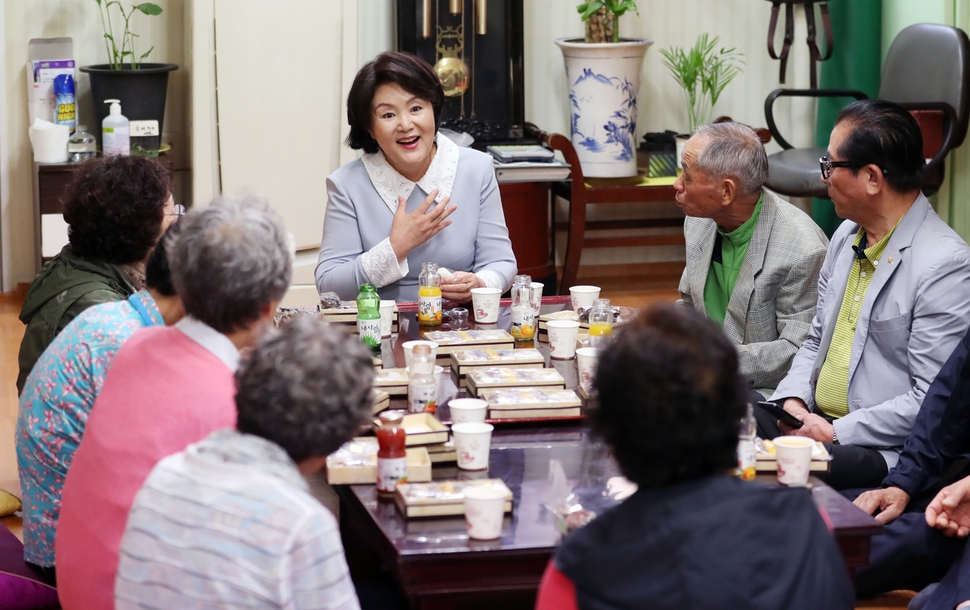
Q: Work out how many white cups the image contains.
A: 12